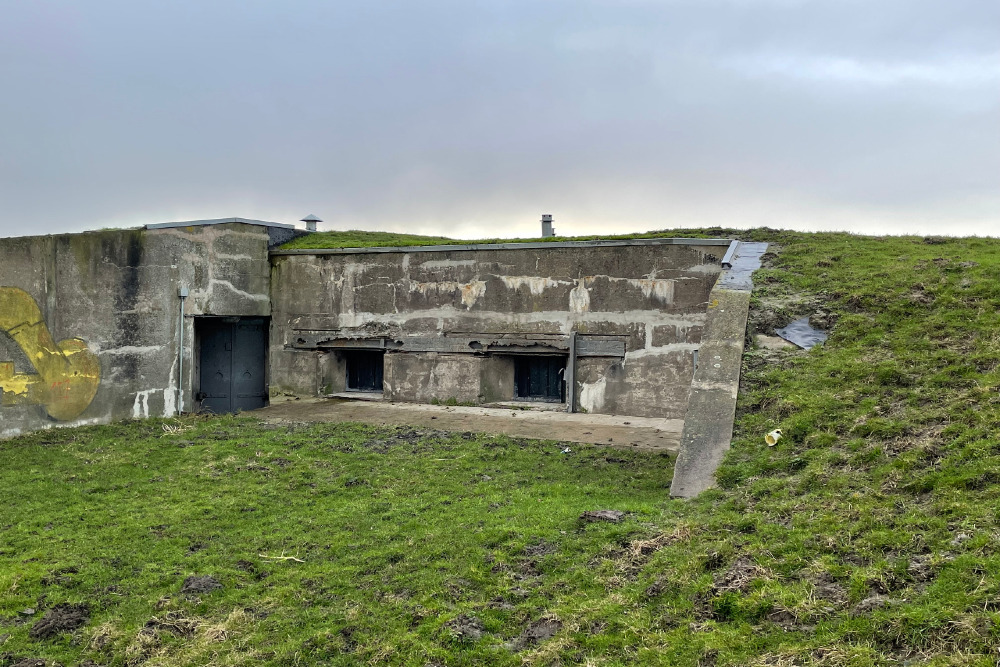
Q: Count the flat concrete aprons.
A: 1